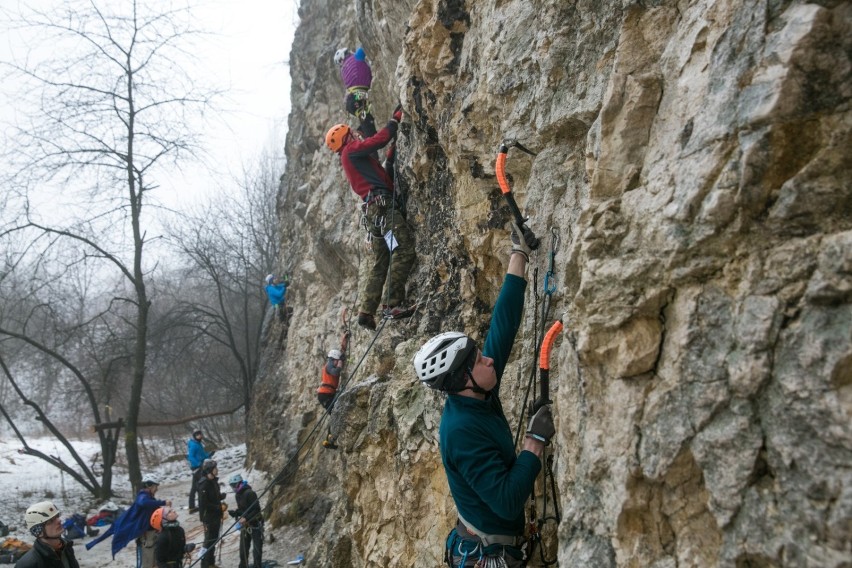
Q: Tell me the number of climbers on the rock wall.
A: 5